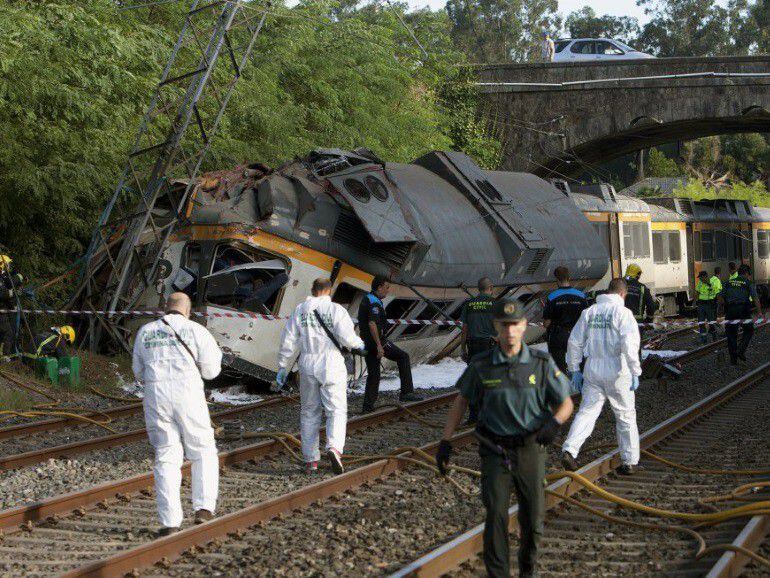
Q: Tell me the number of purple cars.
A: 0